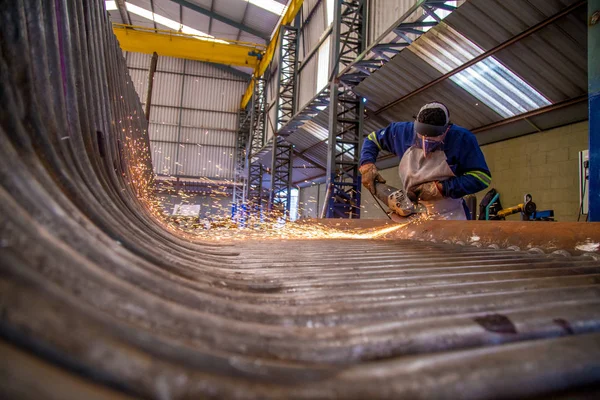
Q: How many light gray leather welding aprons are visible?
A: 1